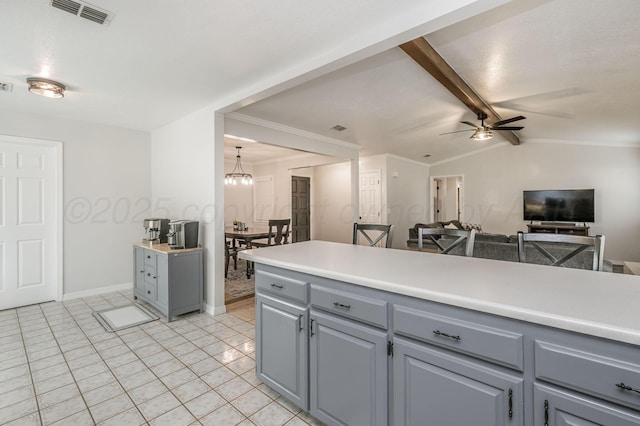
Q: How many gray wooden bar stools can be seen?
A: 3